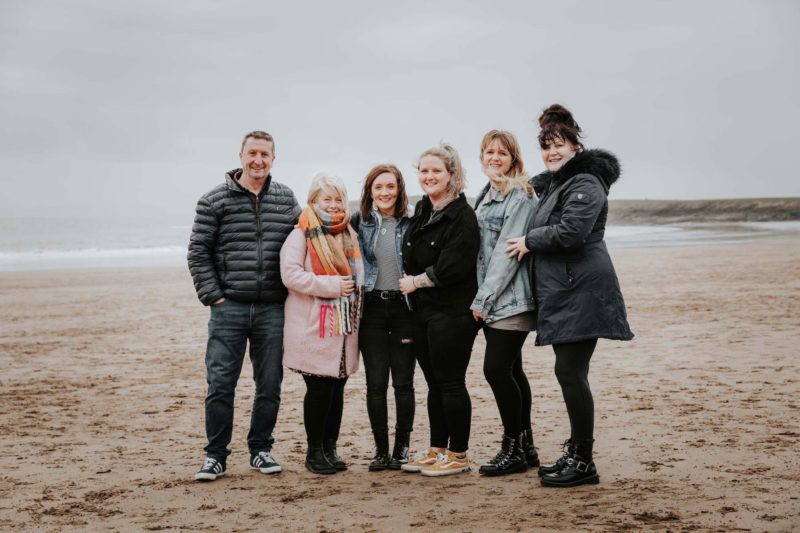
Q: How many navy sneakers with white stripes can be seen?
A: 2